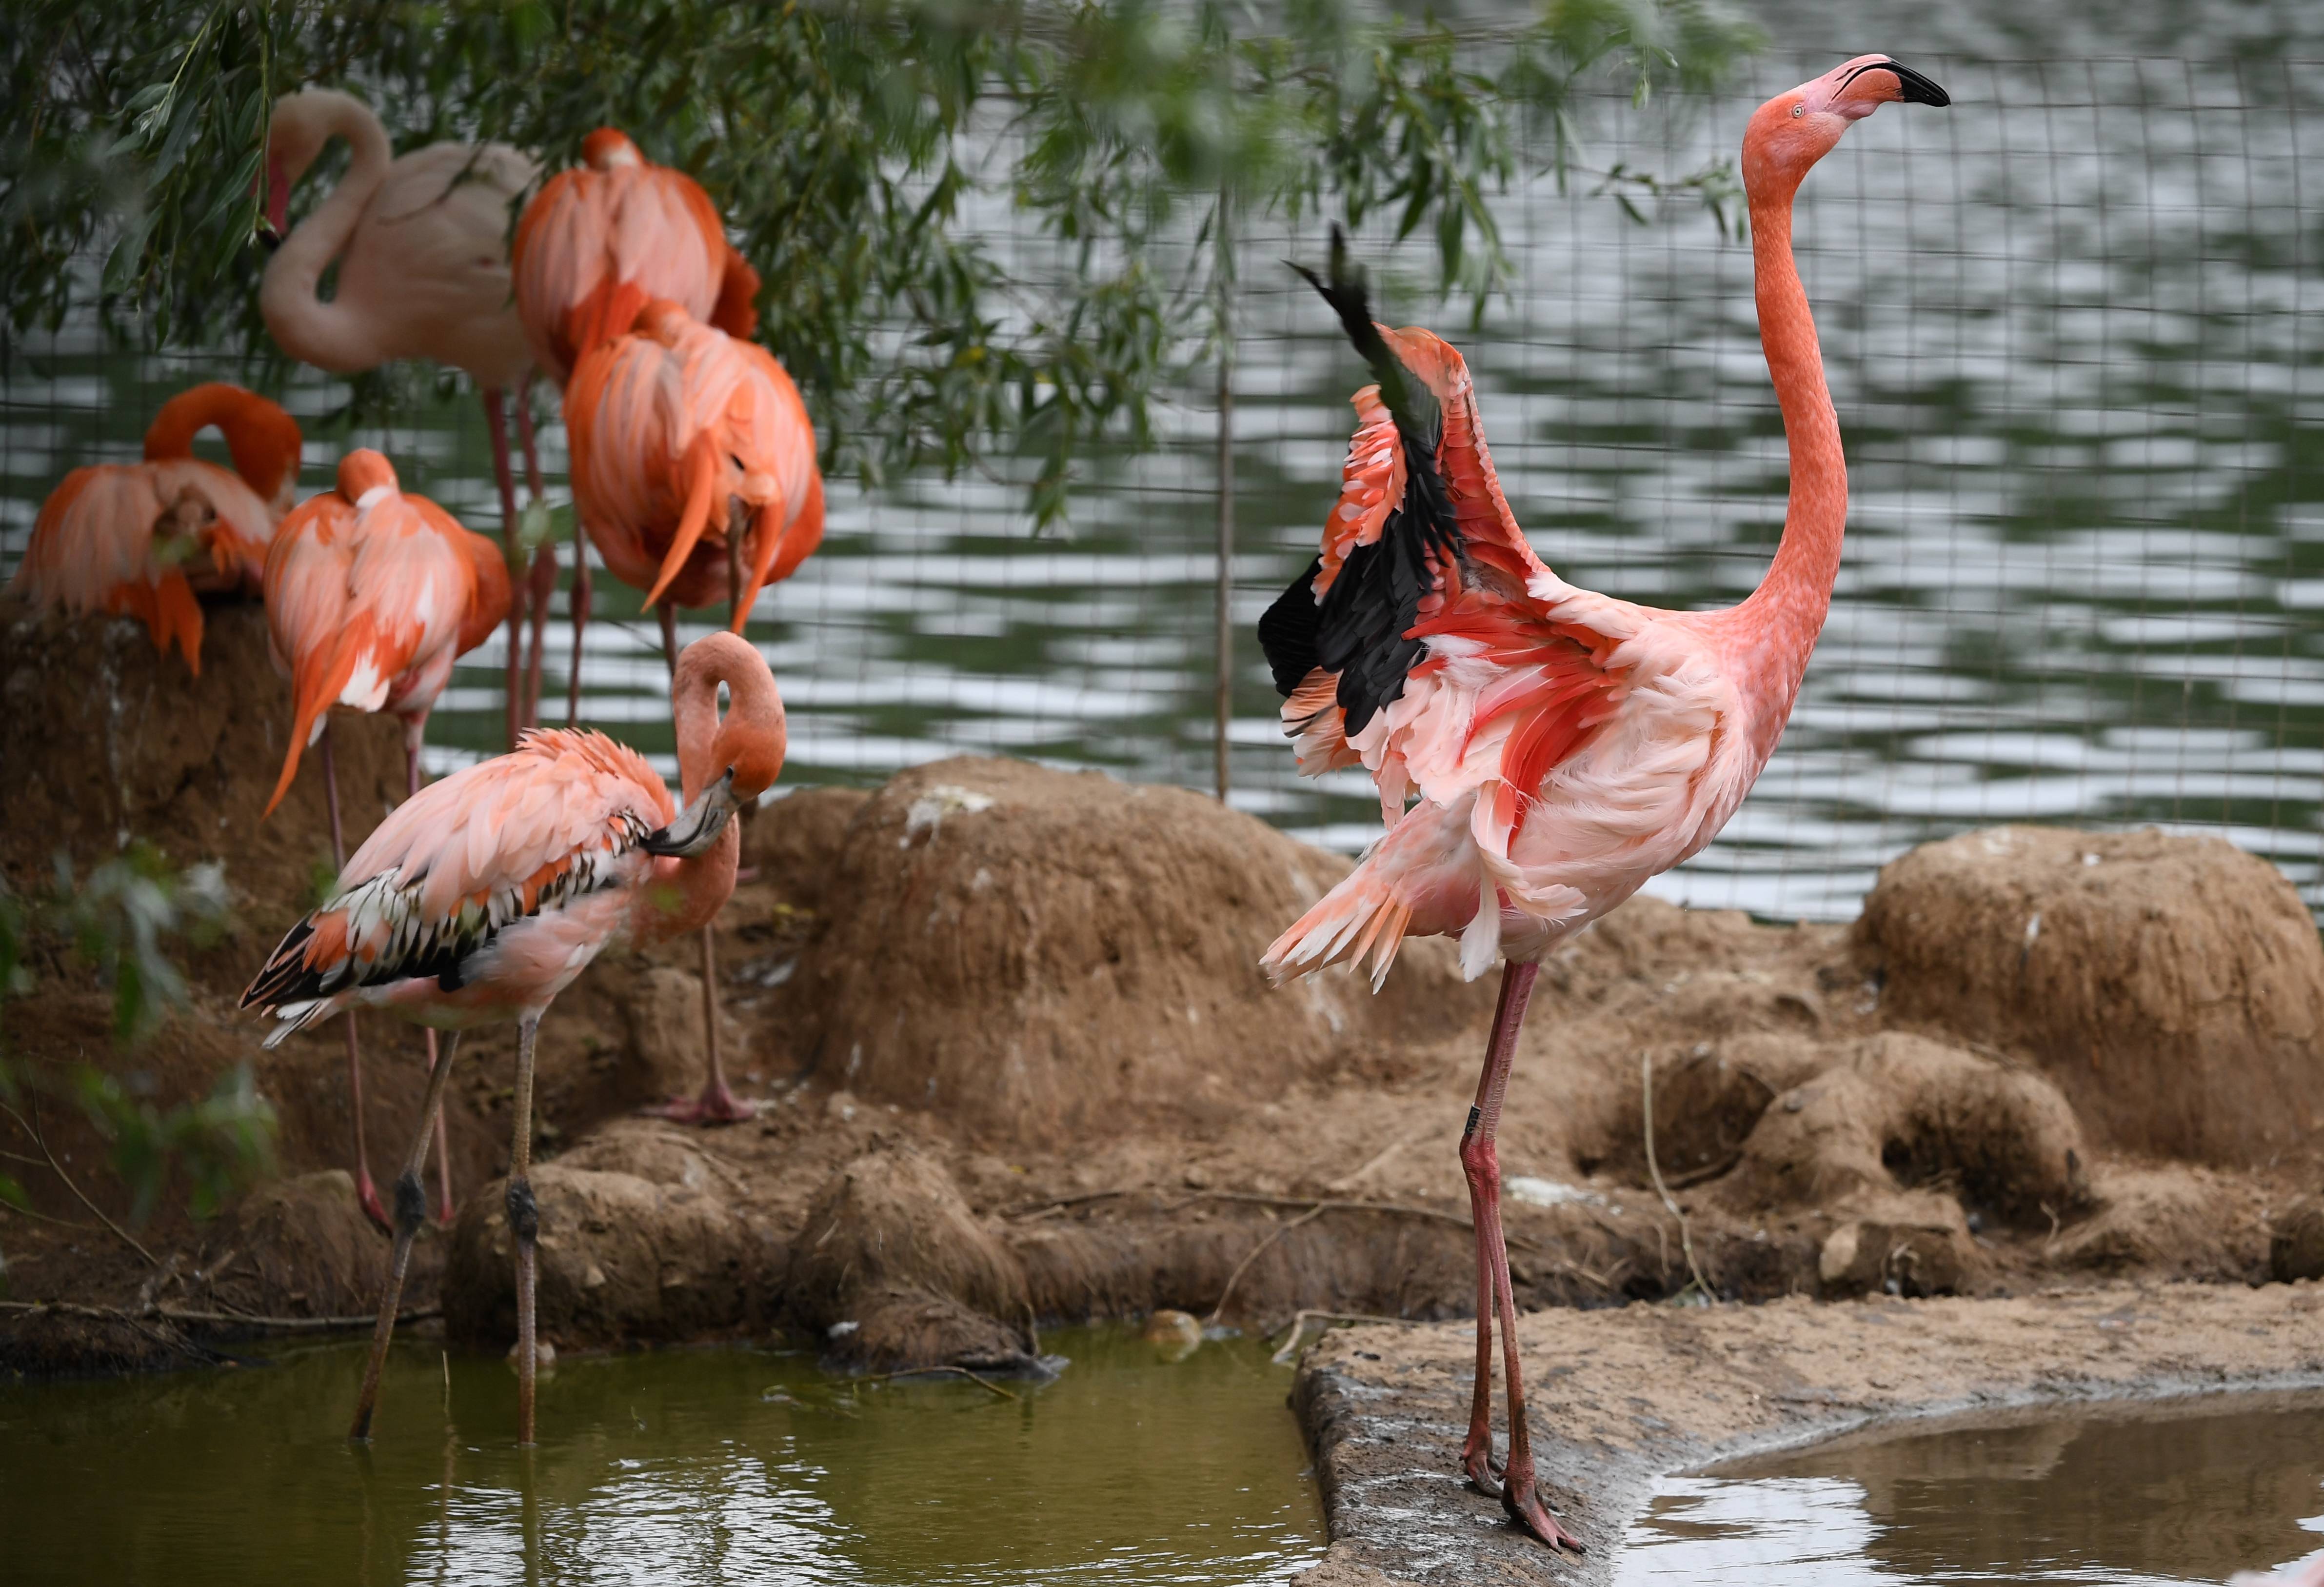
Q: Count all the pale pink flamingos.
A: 1